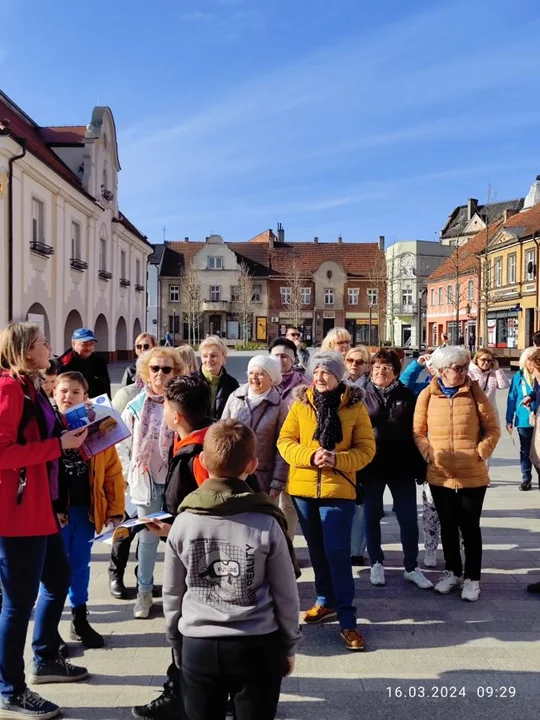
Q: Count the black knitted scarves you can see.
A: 1